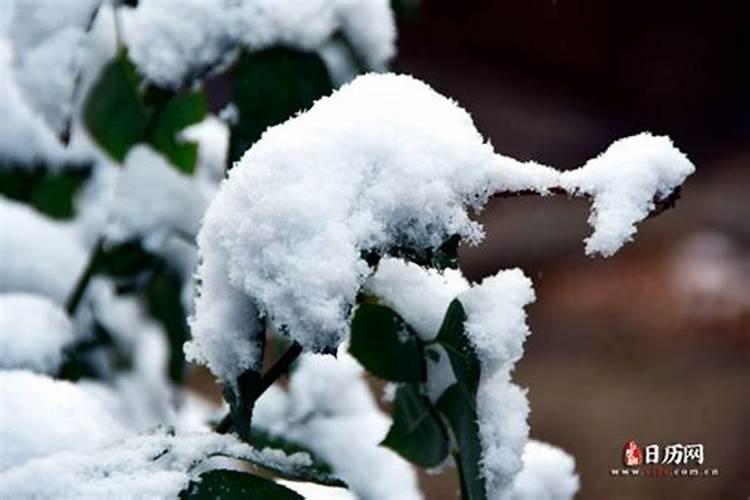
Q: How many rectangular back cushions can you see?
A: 0